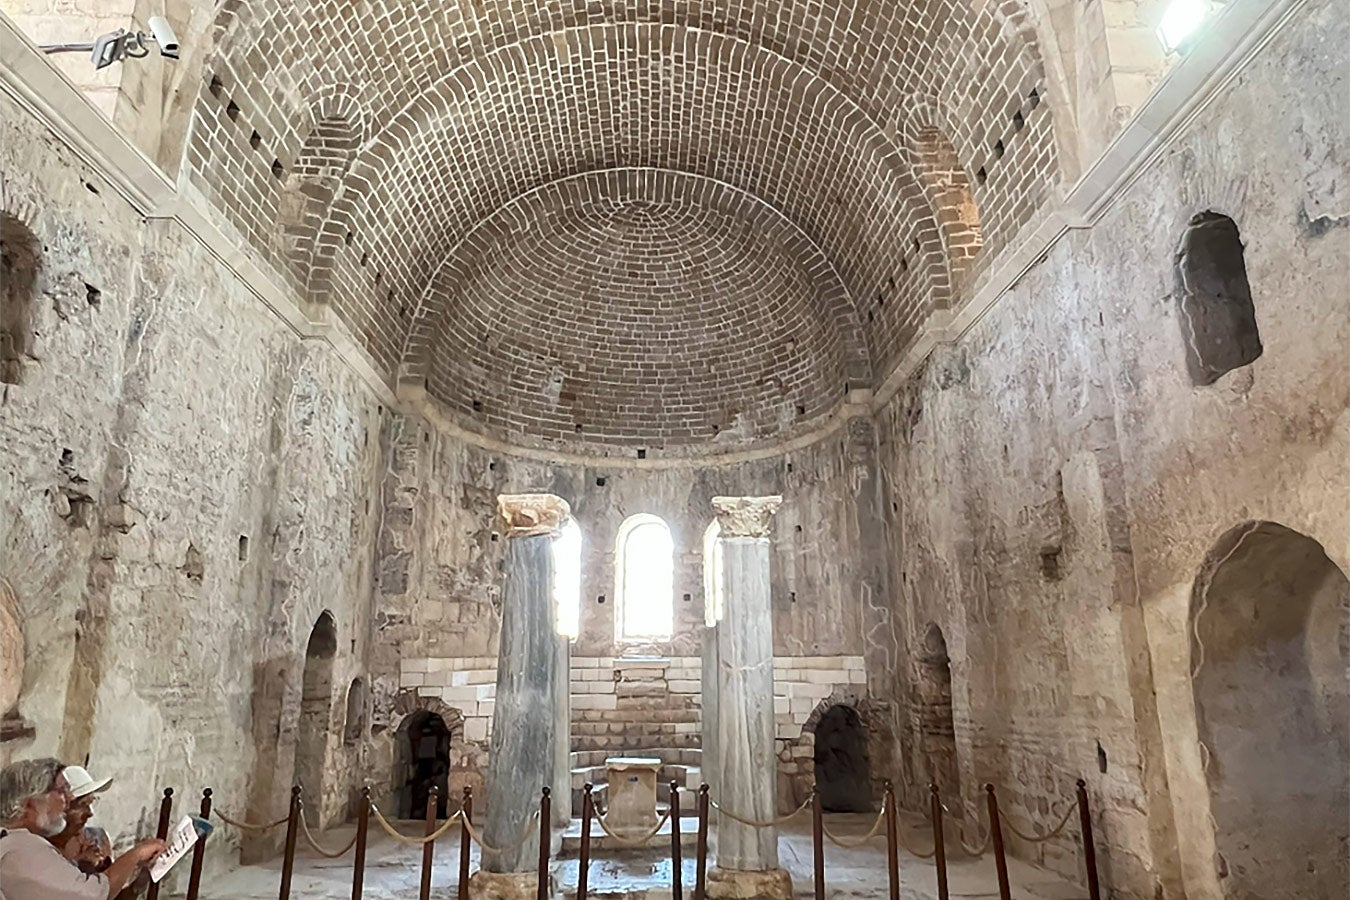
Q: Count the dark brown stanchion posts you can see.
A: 15